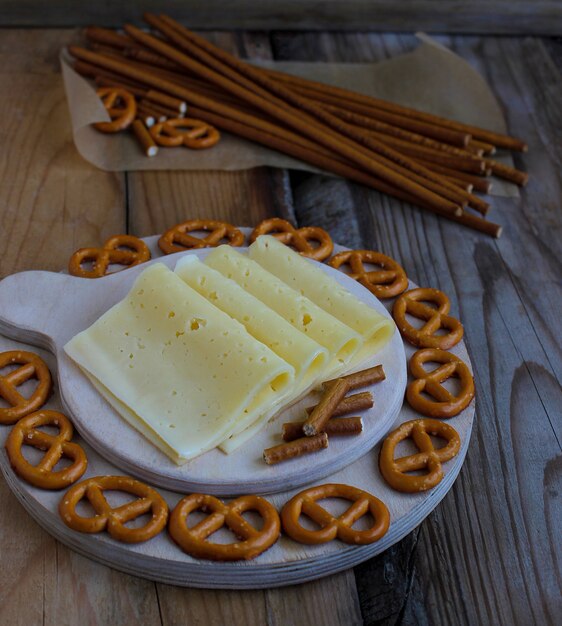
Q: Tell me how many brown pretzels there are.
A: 14